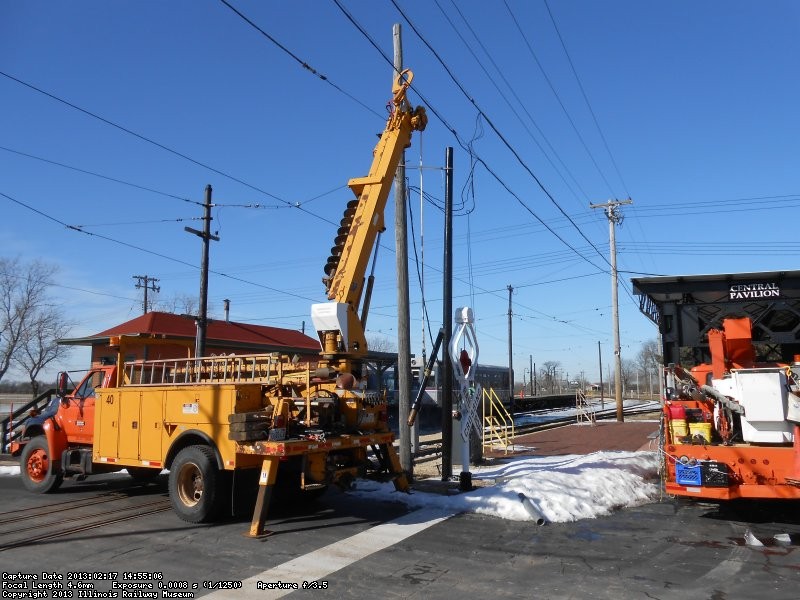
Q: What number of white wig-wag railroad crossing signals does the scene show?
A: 1